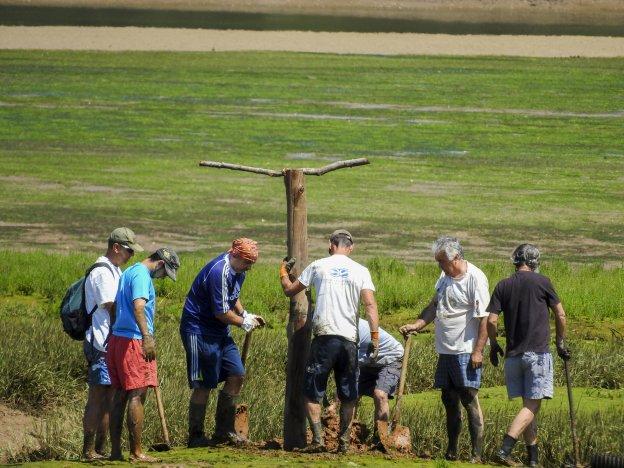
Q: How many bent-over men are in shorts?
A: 1